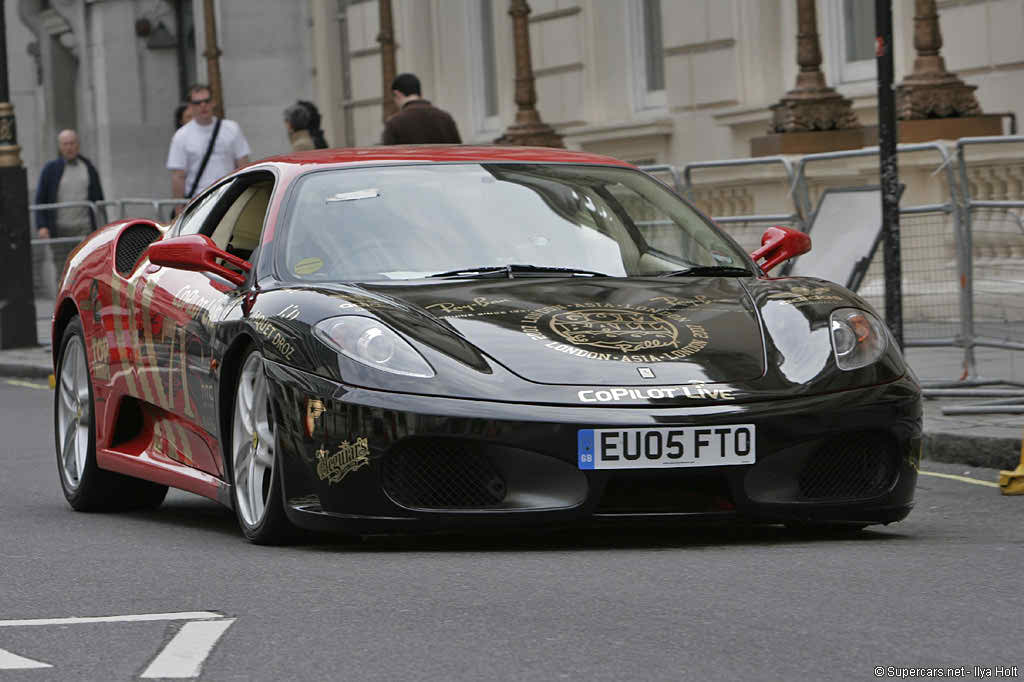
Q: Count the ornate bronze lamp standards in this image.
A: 5